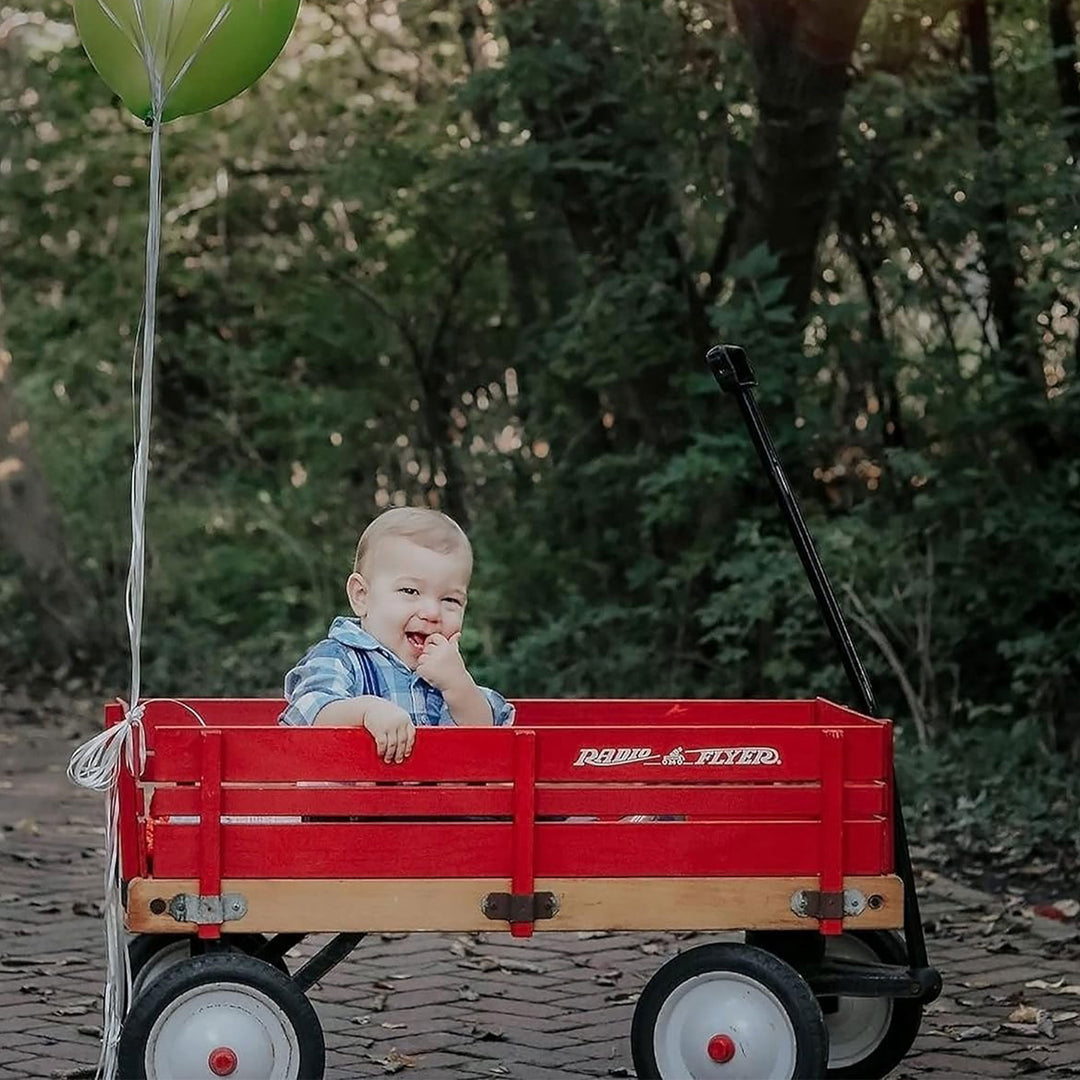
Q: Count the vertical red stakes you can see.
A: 3